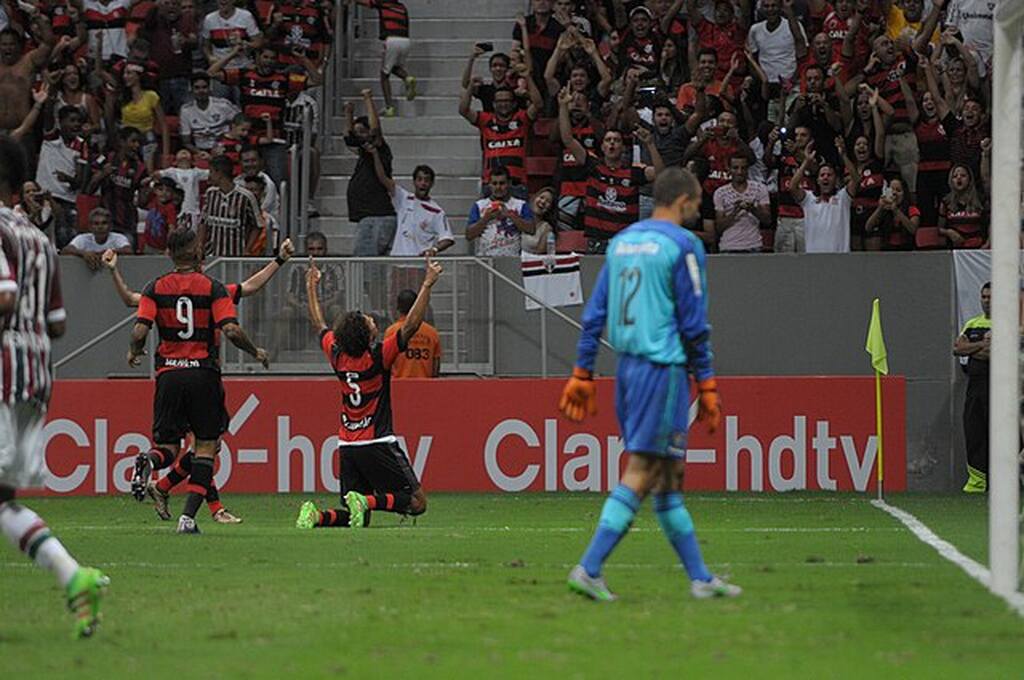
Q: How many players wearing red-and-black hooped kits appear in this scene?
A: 3